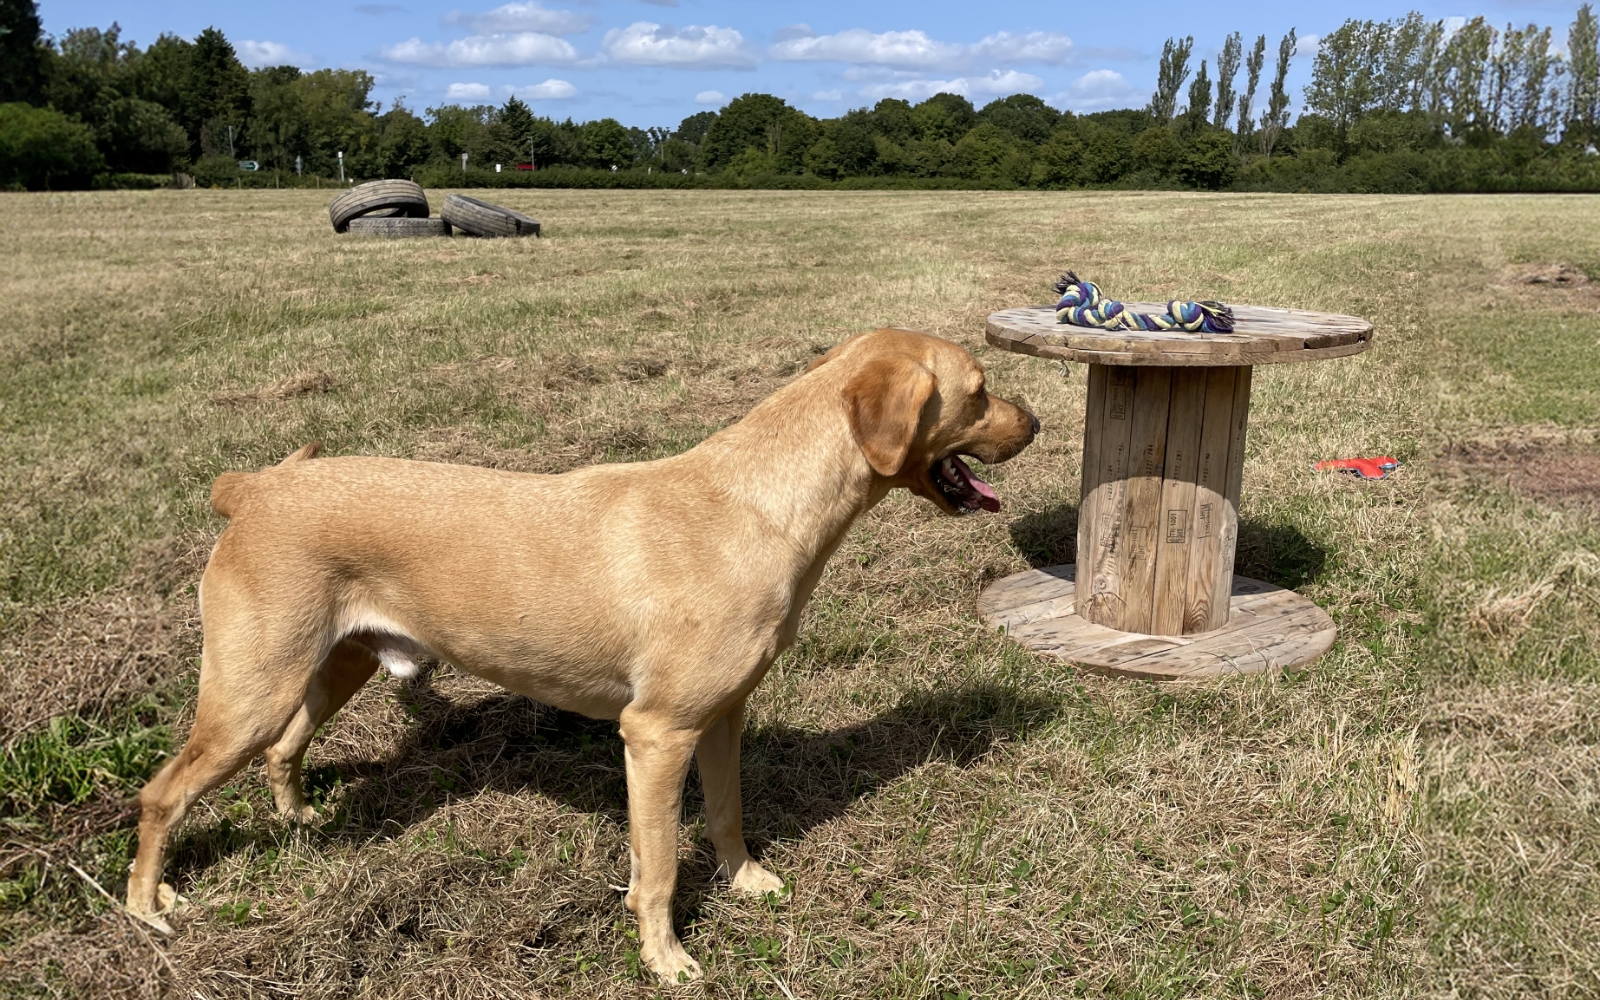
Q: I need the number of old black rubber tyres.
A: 3